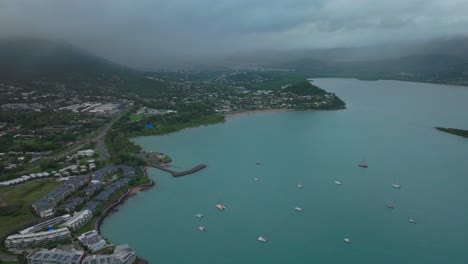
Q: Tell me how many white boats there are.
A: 13